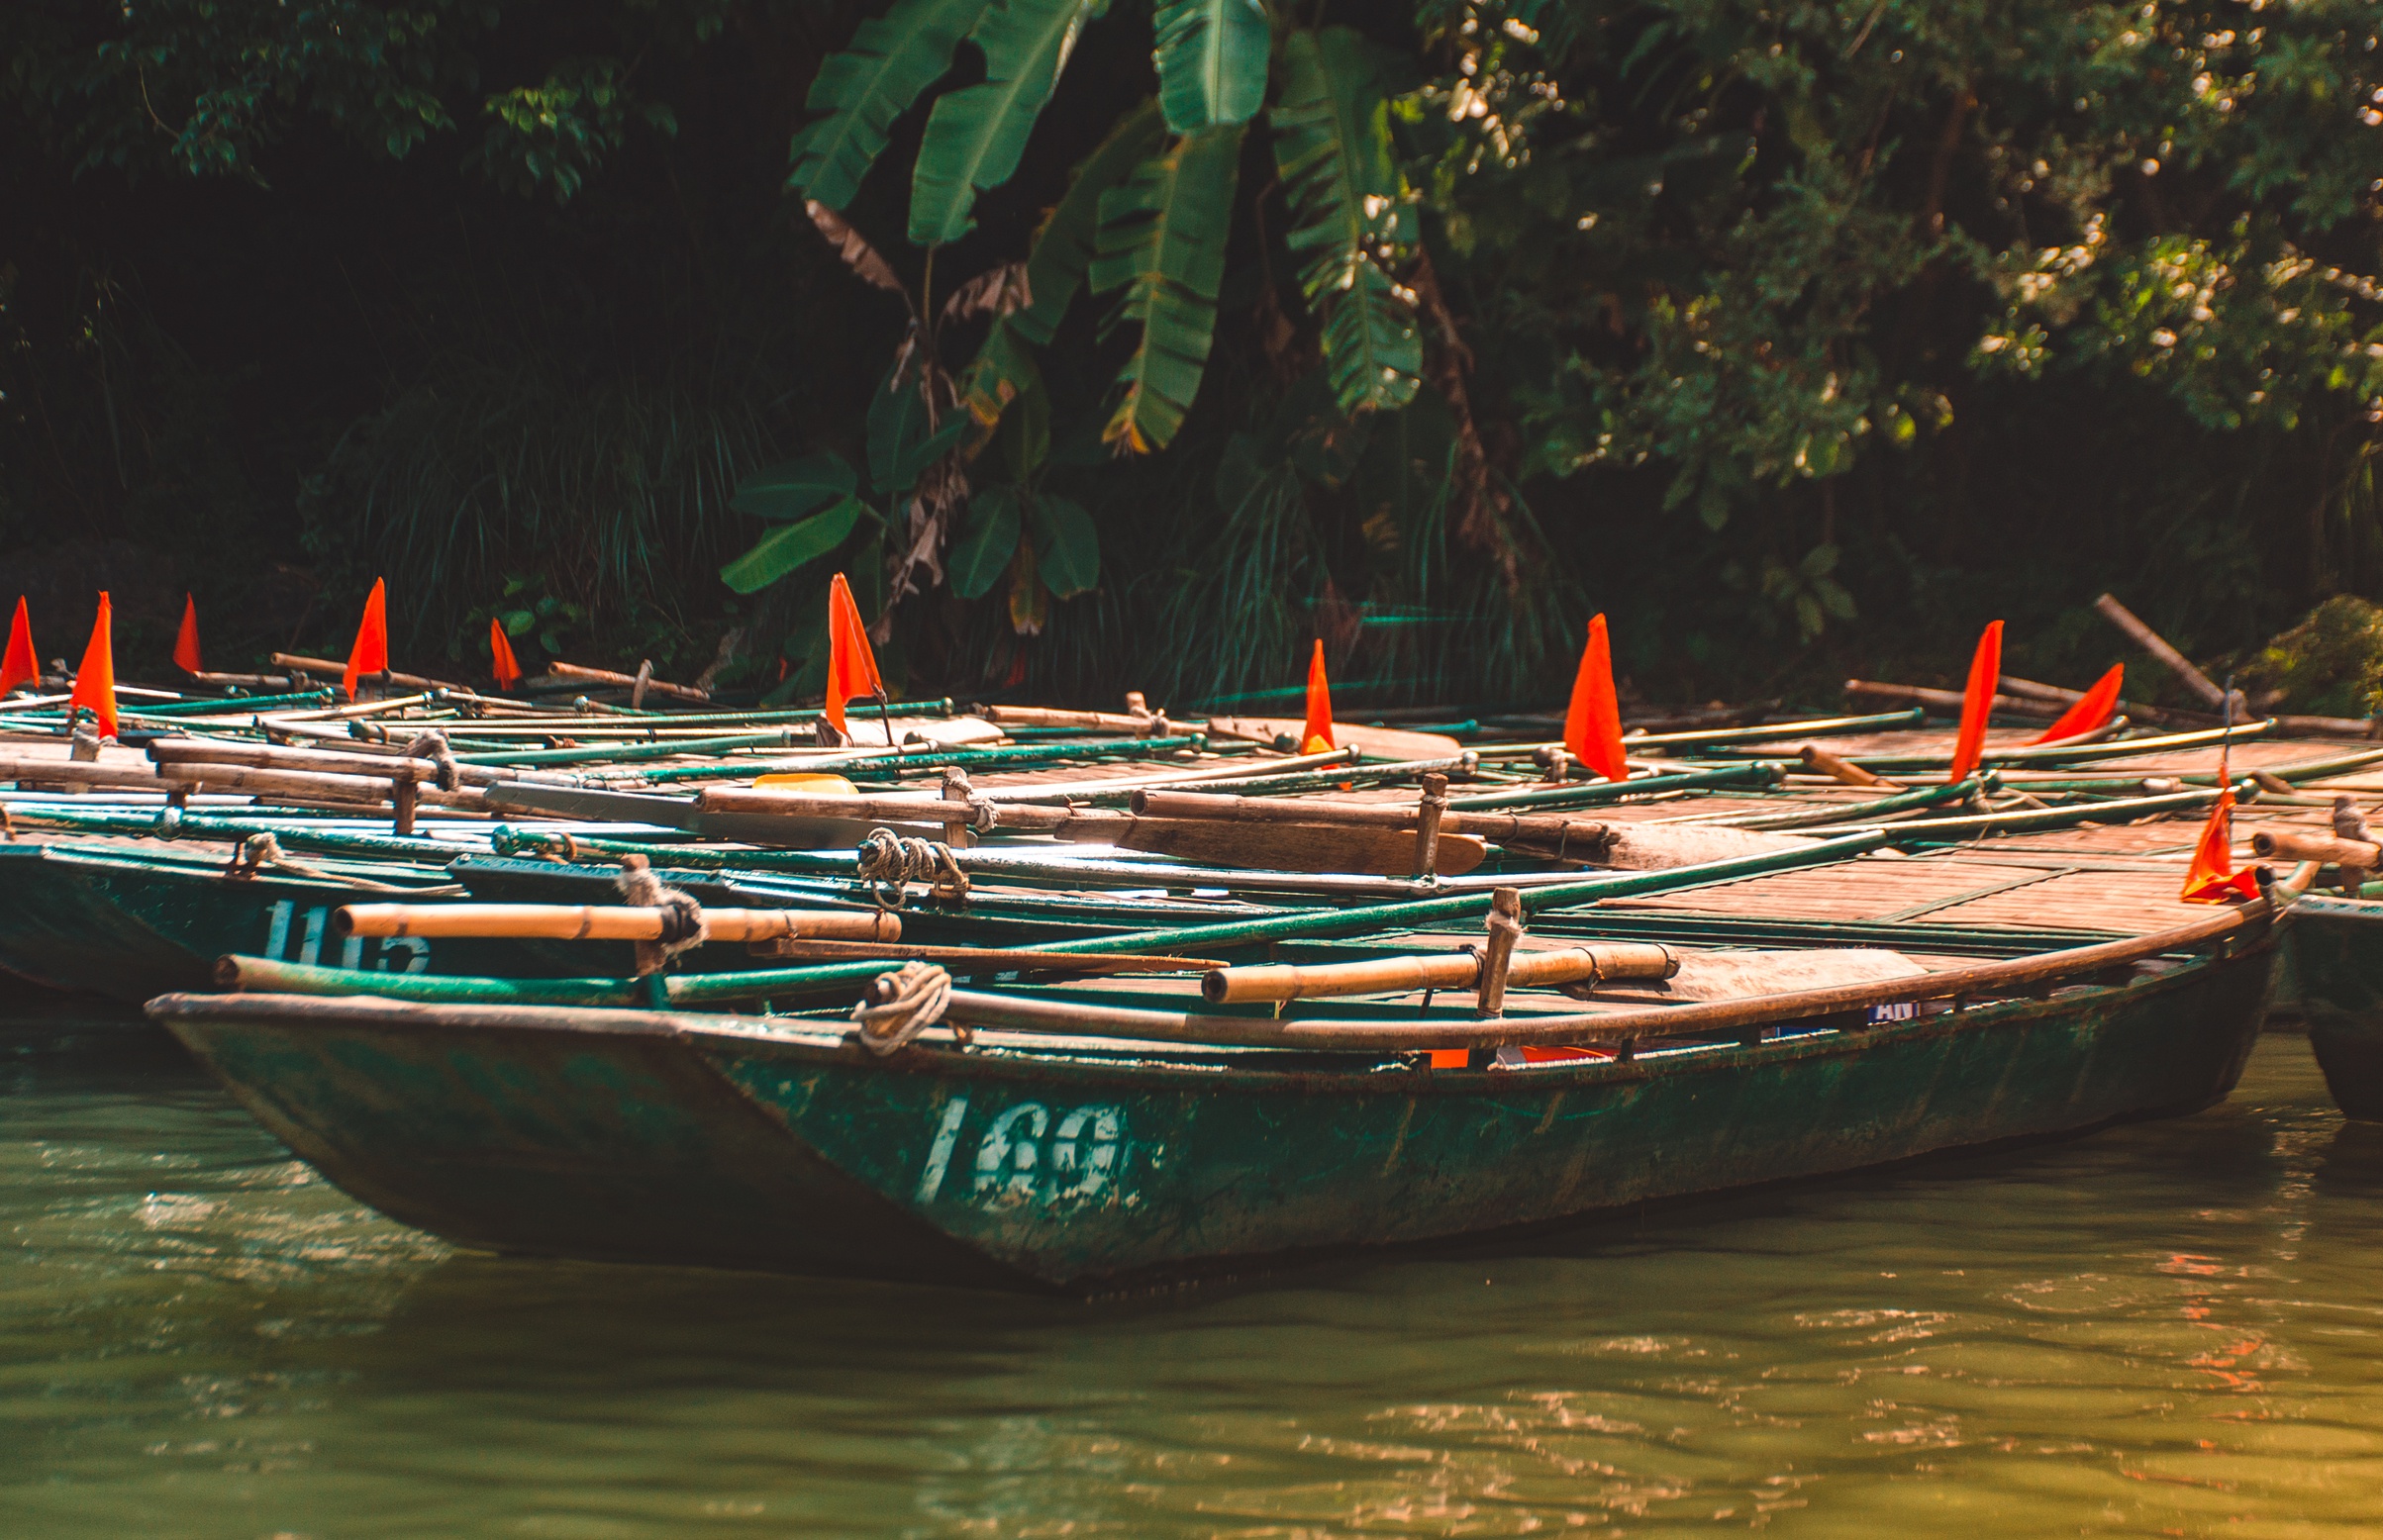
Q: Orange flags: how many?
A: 11